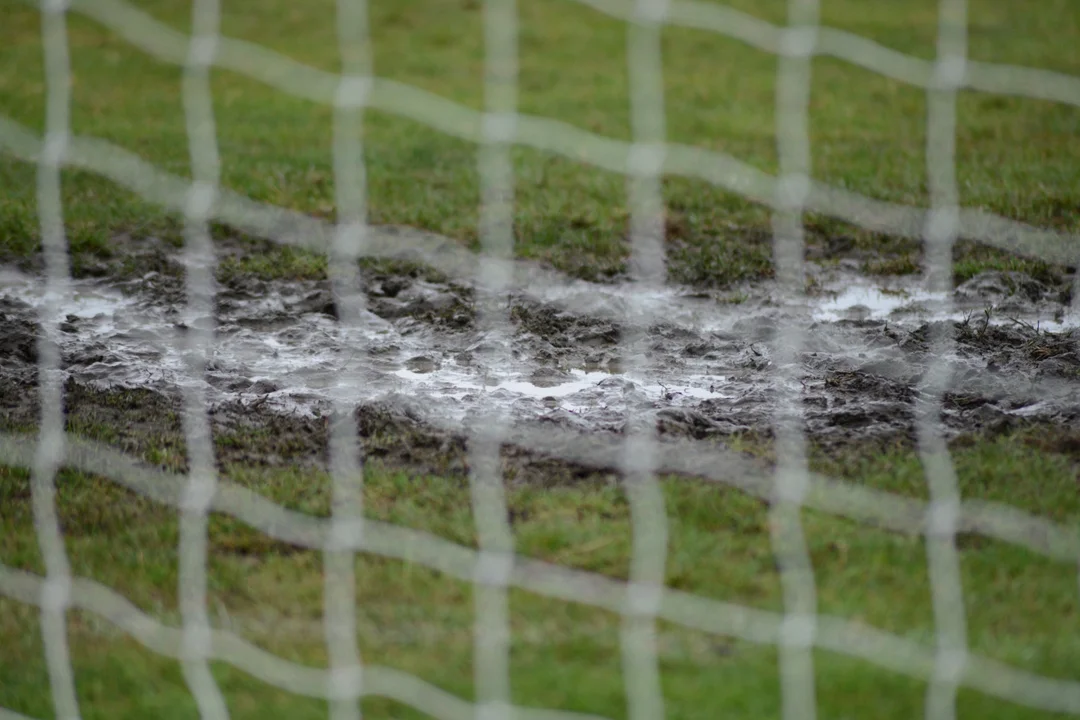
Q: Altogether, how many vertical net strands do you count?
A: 7